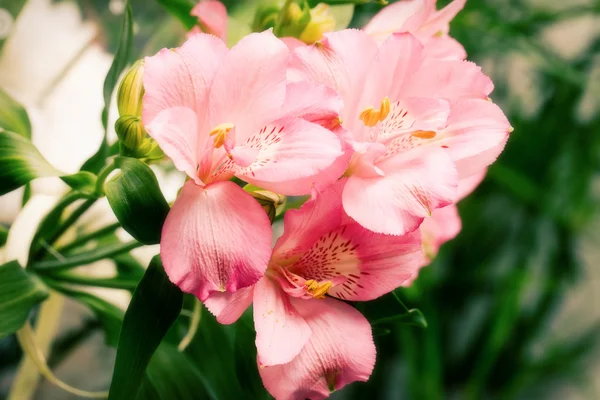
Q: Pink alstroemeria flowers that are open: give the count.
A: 3